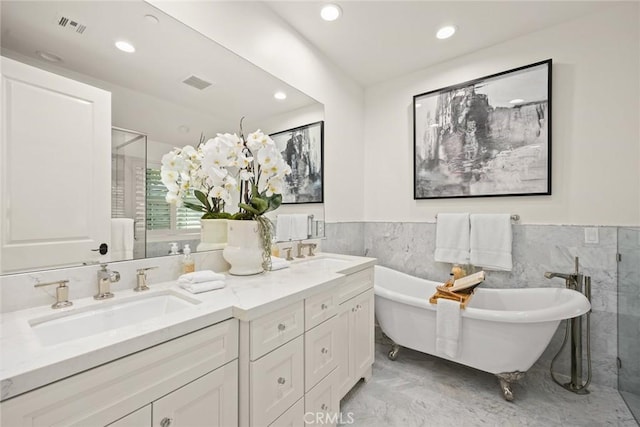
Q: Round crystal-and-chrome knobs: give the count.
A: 8